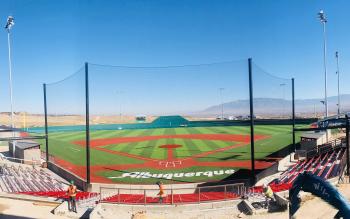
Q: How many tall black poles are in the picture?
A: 4